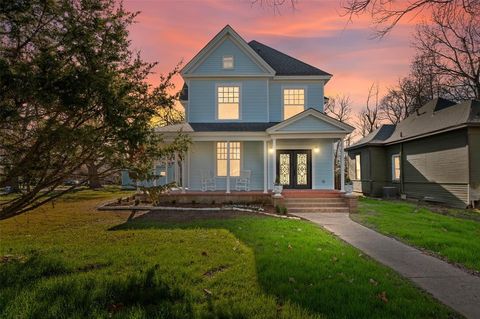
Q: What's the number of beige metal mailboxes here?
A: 0